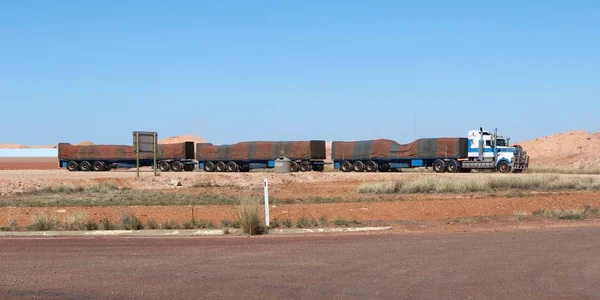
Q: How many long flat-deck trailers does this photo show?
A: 3